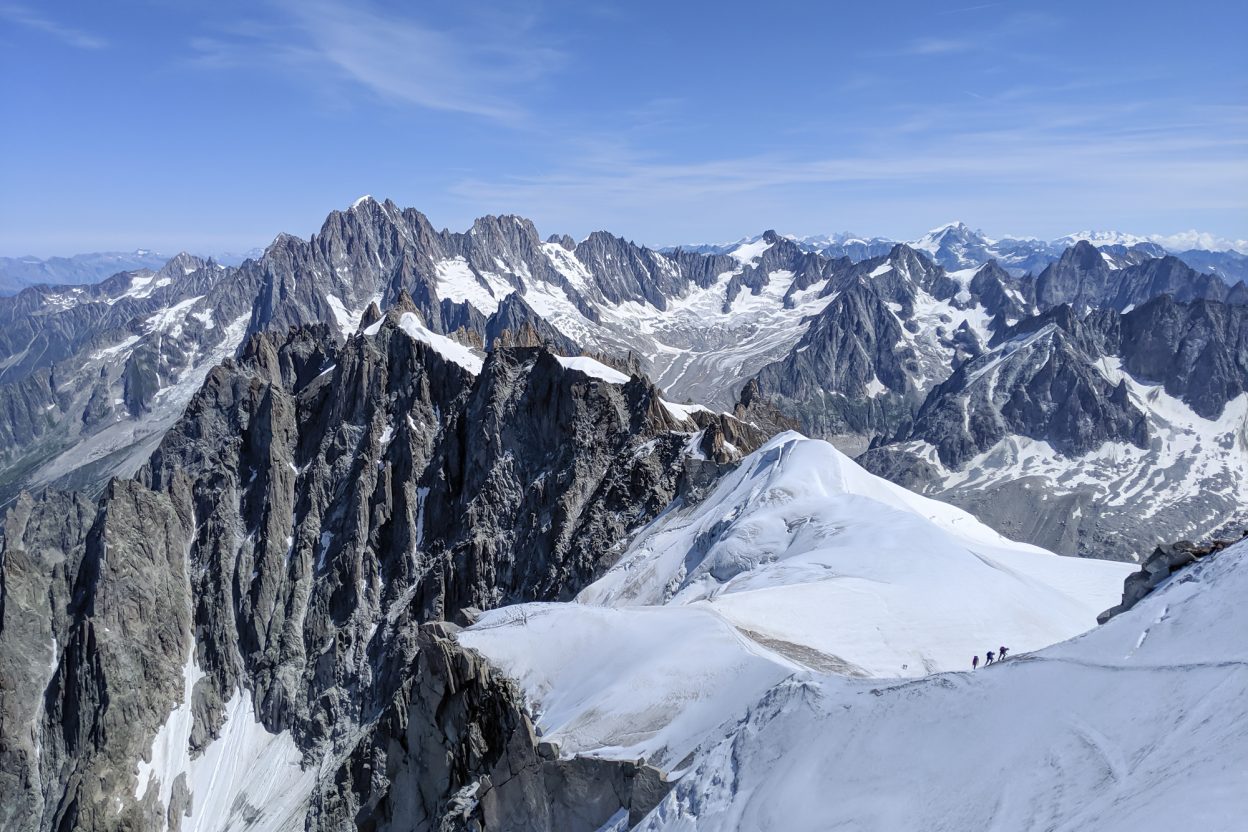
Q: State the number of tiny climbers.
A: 3